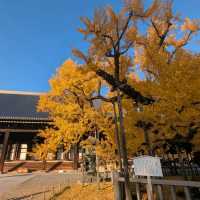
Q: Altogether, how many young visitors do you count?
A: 0